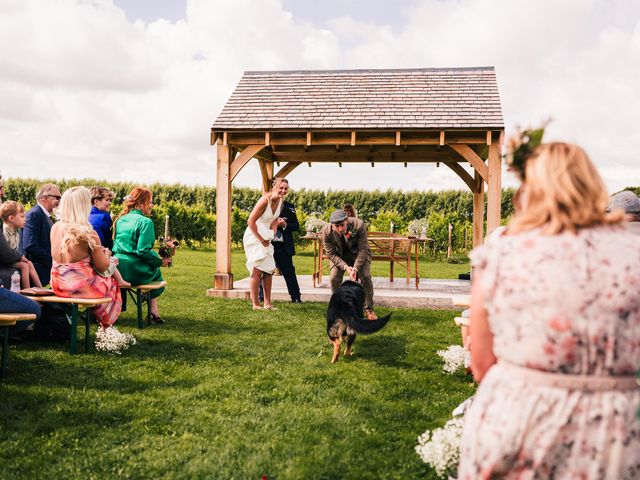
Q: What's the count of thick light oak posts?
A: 4